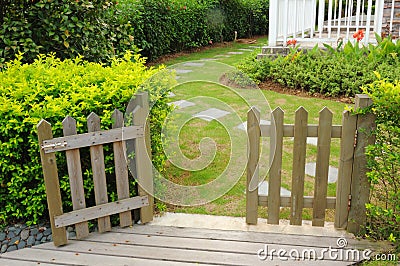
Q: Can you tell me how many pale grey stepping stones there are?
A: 15